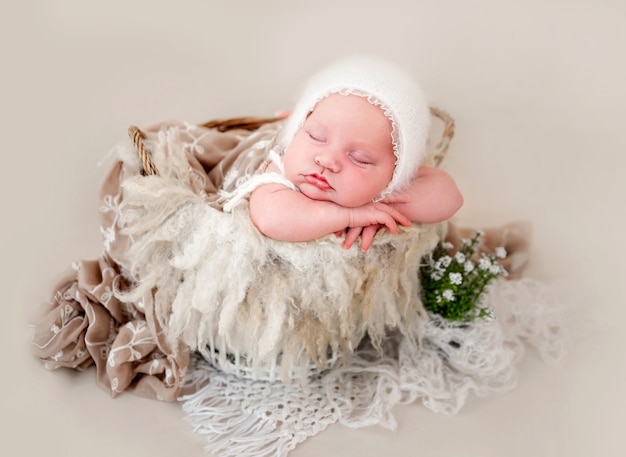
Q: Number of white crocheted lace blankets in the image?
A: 1